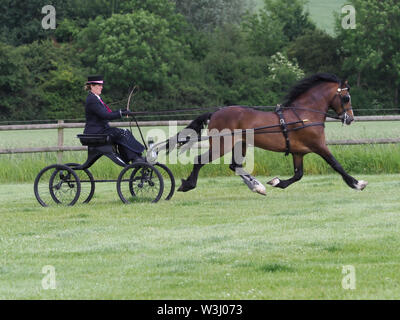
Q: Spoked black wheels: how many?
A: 4